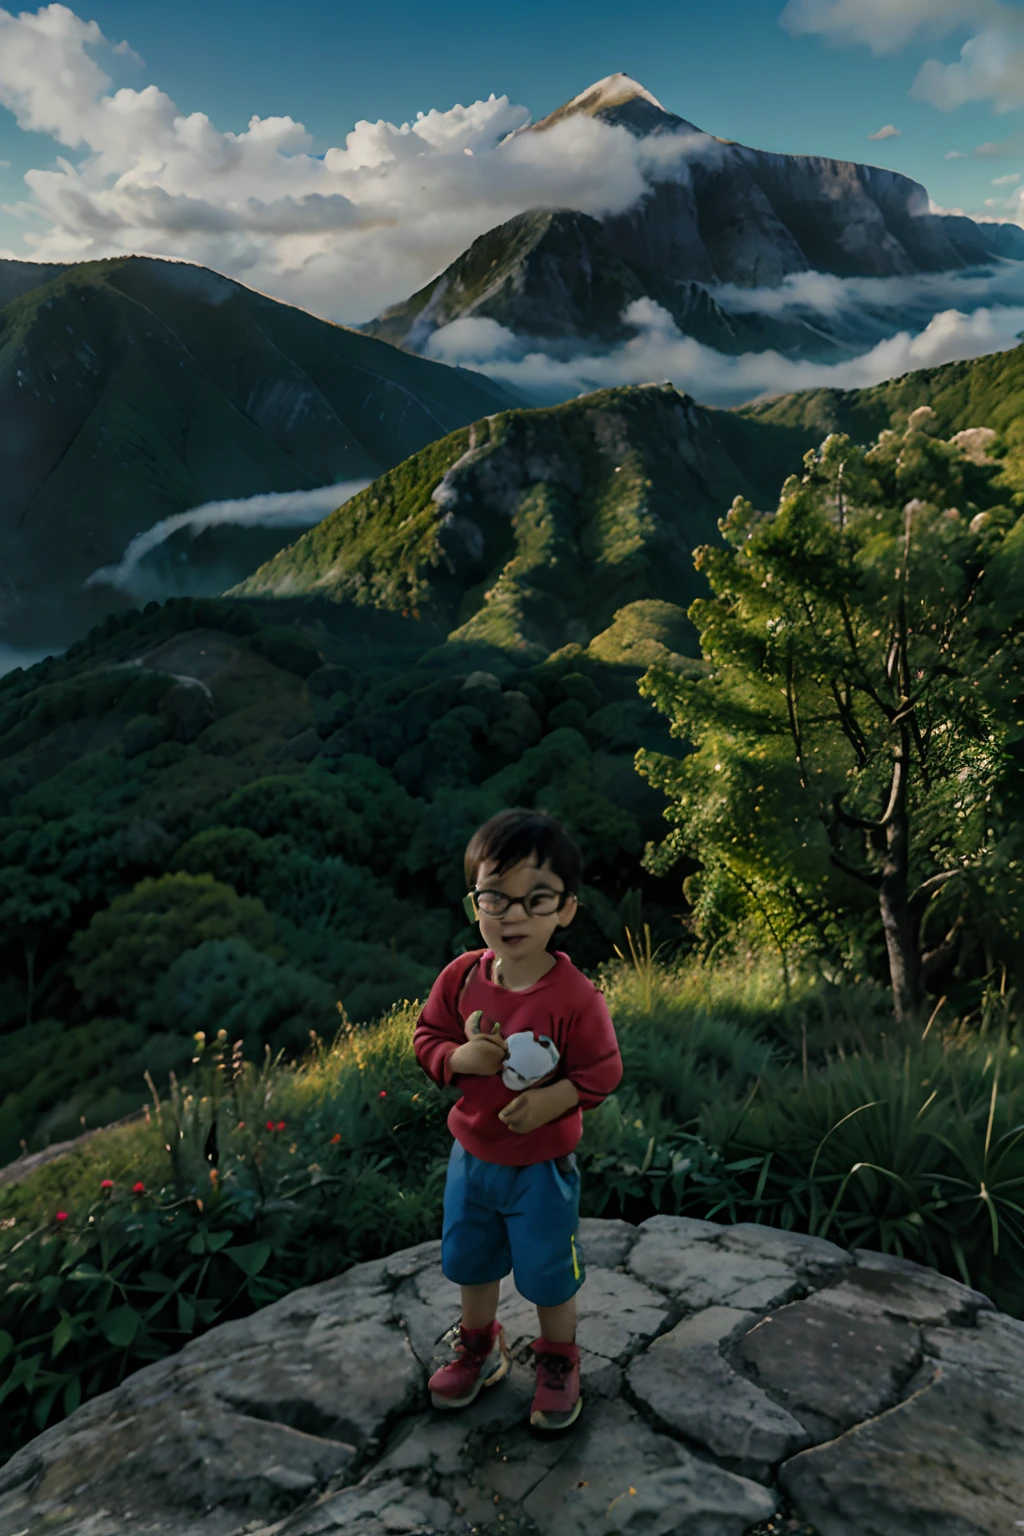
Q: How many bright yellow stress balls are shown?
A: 0